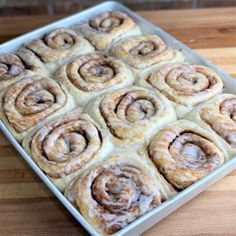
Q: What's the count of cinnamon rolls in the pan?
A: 12